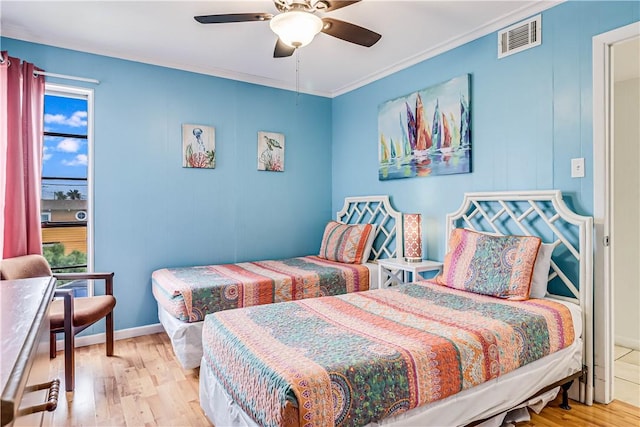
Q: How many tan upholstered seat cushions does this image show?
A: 1